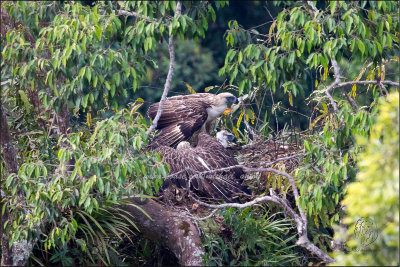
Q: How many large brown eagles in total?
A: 2